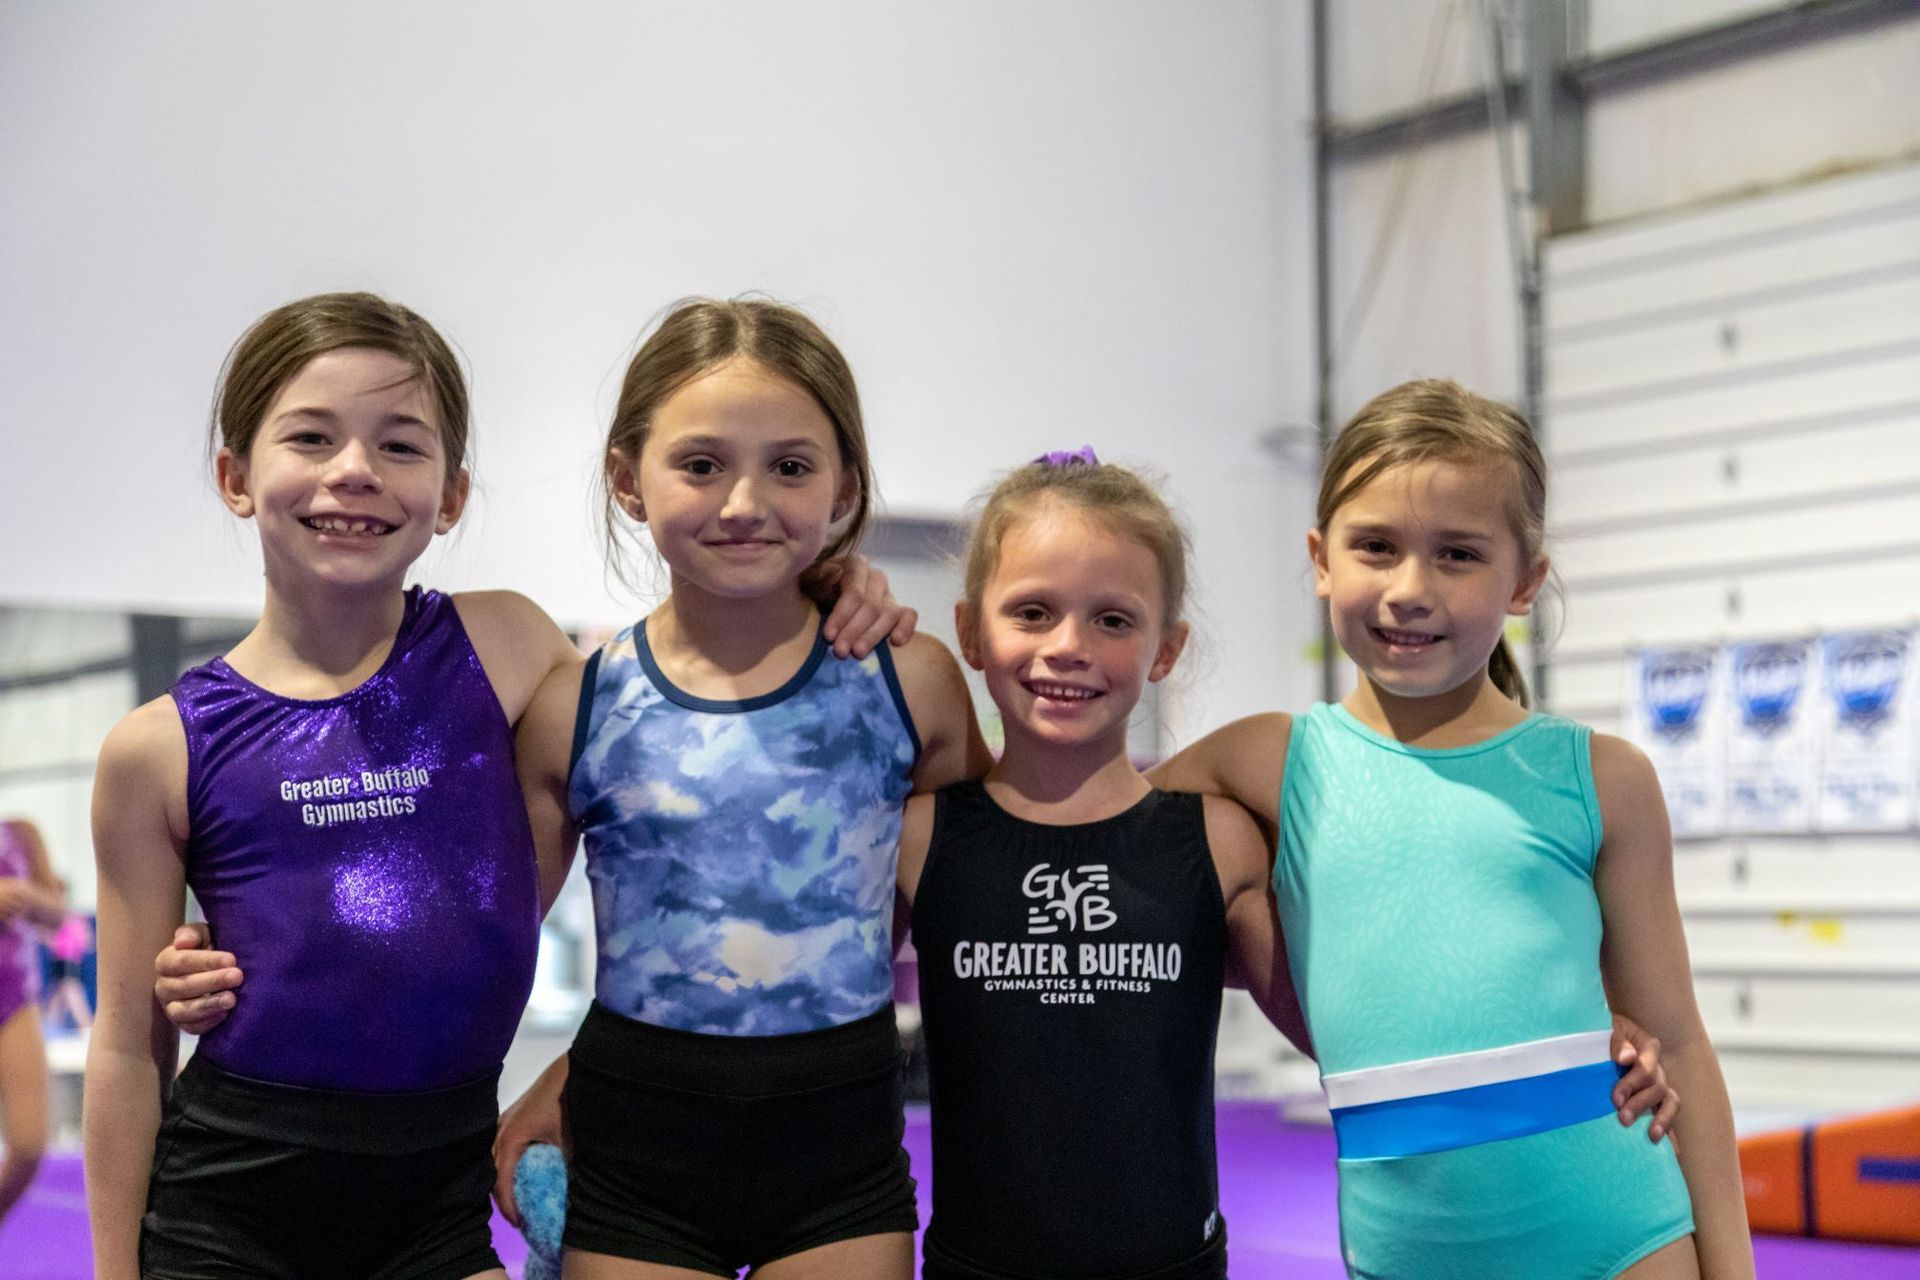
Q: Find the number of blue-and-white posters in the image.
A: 3